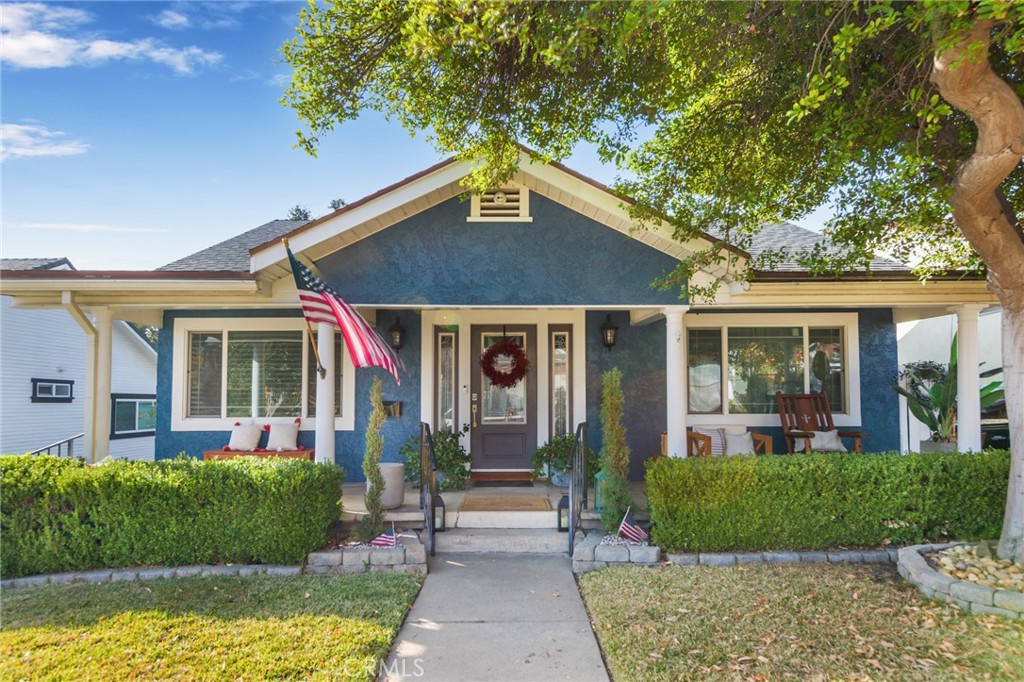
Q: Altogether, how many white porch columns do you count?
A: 4